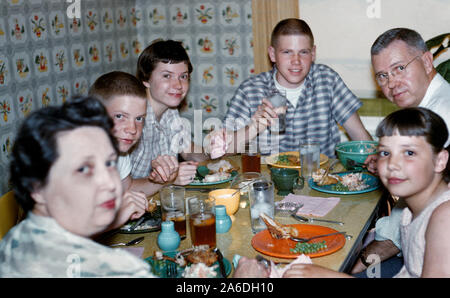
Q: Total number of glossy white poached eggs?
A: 0